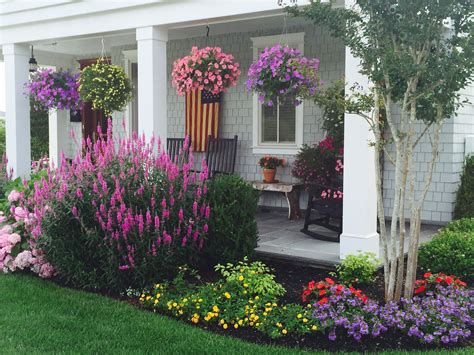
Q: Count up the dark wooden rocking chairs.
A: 3